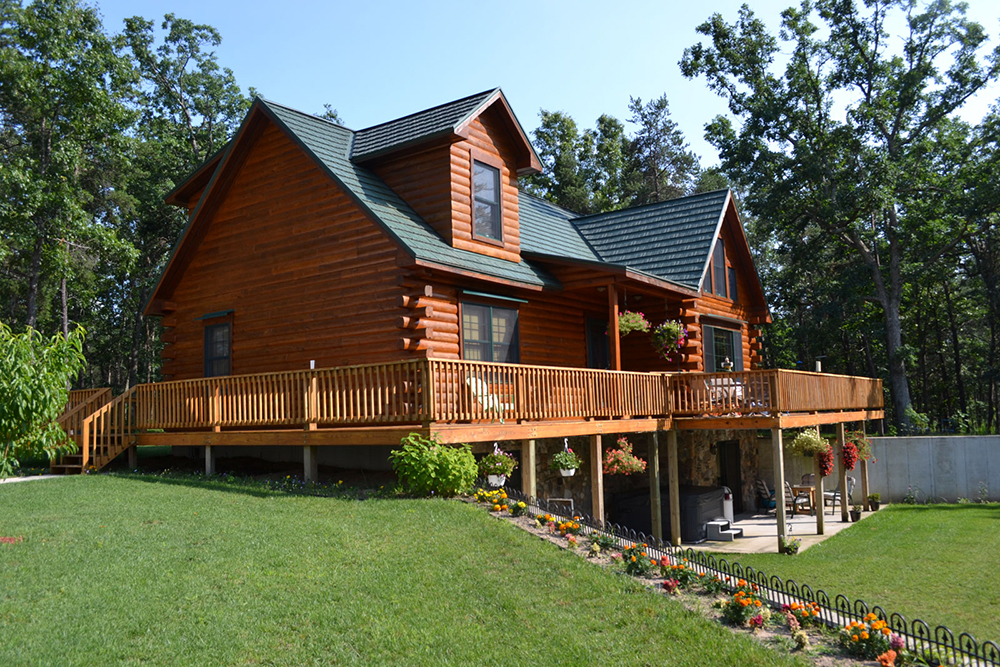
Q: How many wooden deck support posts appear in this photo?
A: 12